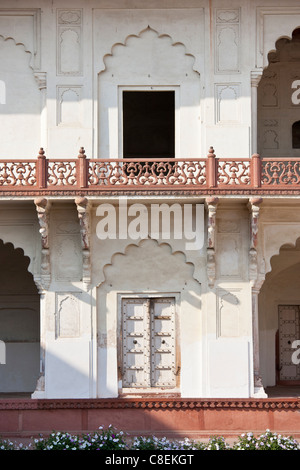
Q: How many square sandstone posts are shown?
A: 4